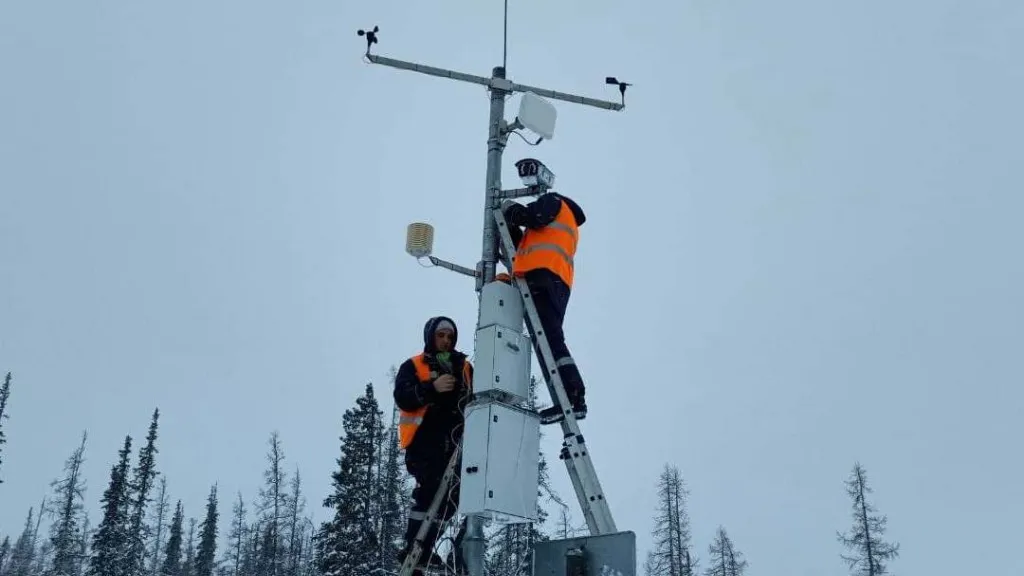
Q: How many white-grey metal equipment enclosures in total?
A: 3